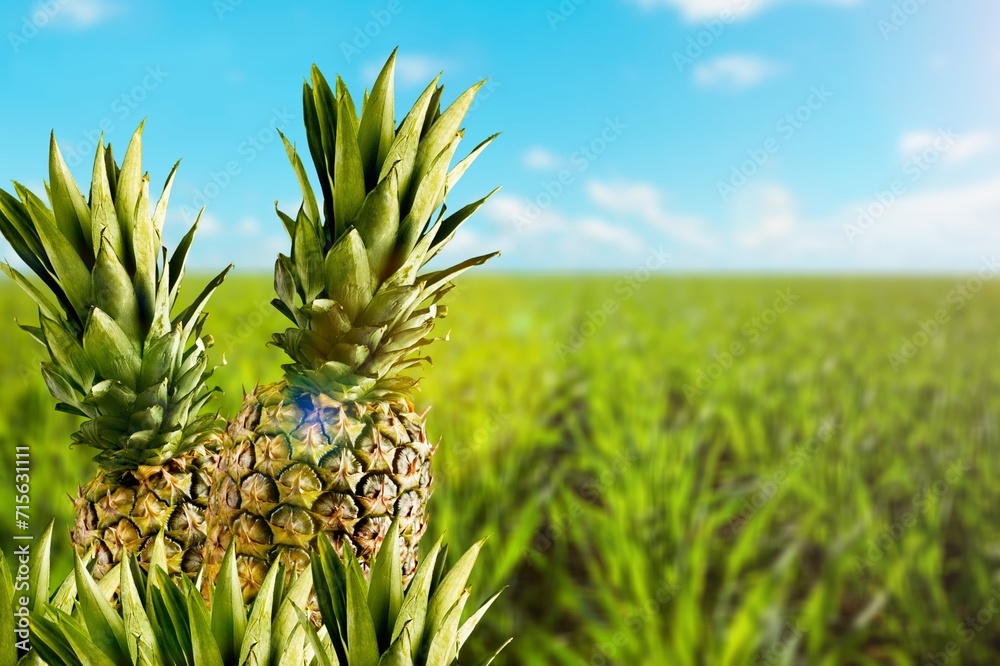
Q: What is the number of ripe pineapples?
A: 2